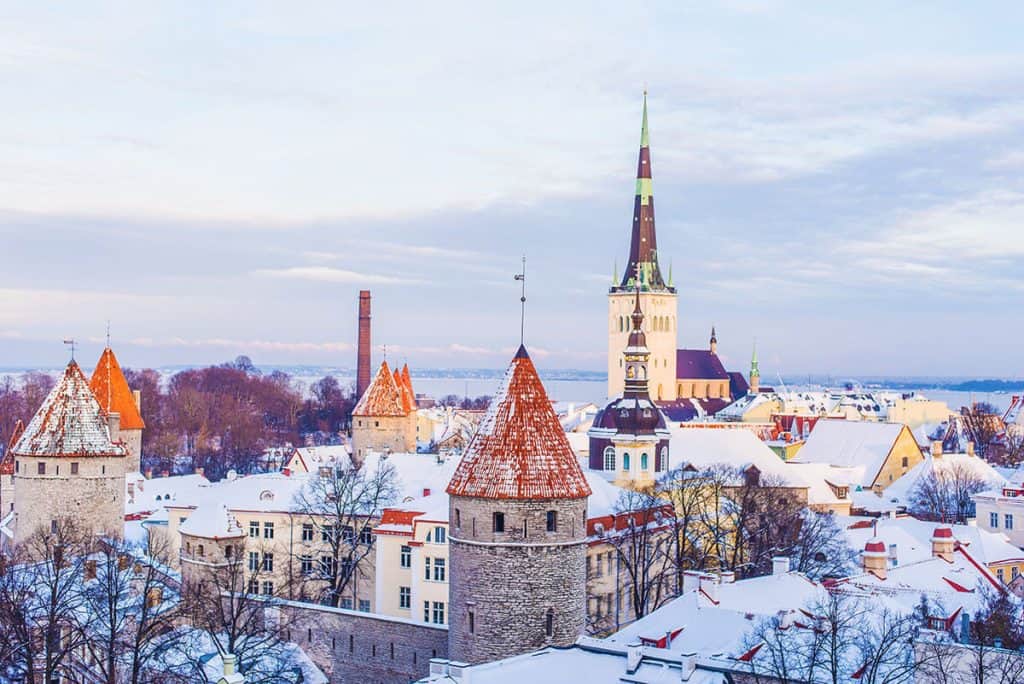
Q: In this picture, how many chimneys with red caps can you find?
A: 2